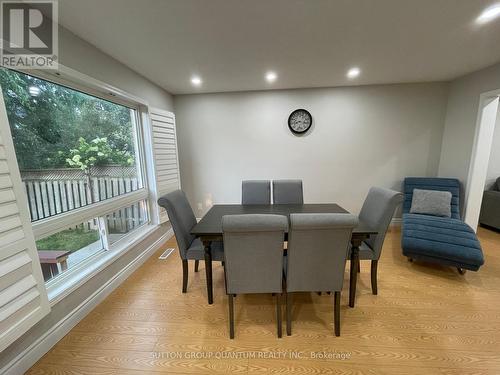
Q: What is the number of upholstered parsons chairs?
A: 6